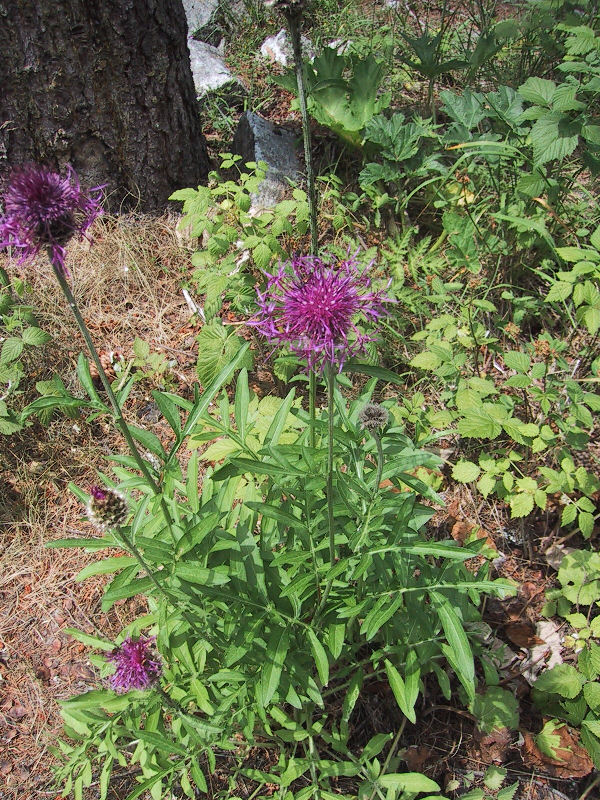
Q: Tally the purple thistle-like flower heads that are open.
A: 3